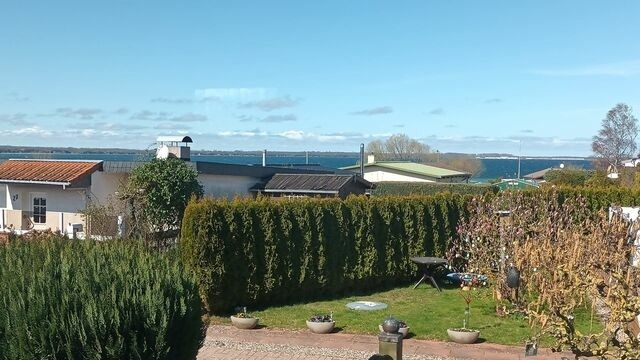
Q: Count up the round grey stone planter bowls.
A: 4